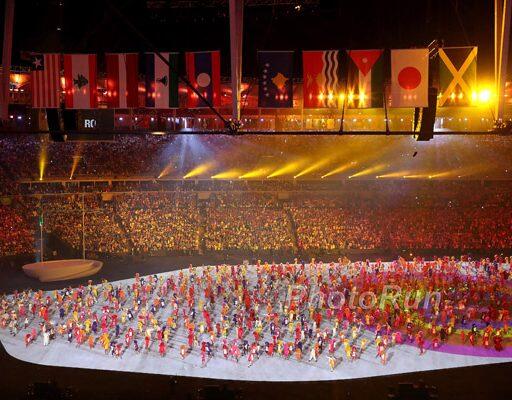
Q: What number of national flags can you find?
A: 10